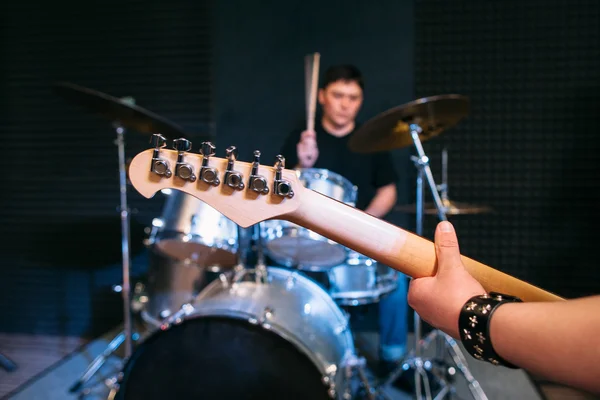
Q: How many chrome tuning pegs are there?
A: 6